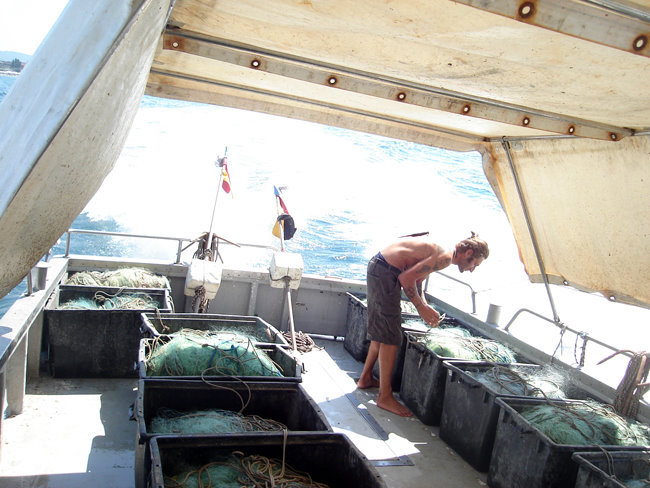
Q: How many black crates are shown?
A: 12